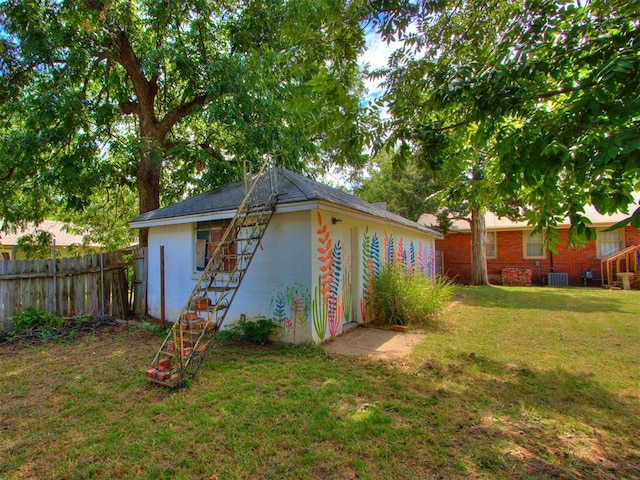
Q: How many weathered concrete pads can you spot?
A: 1